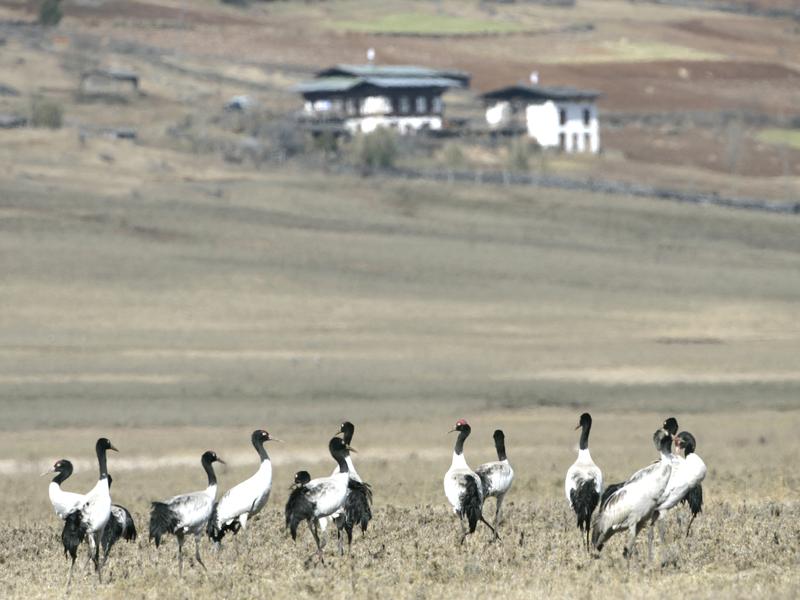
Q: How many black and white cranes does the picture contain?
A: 14